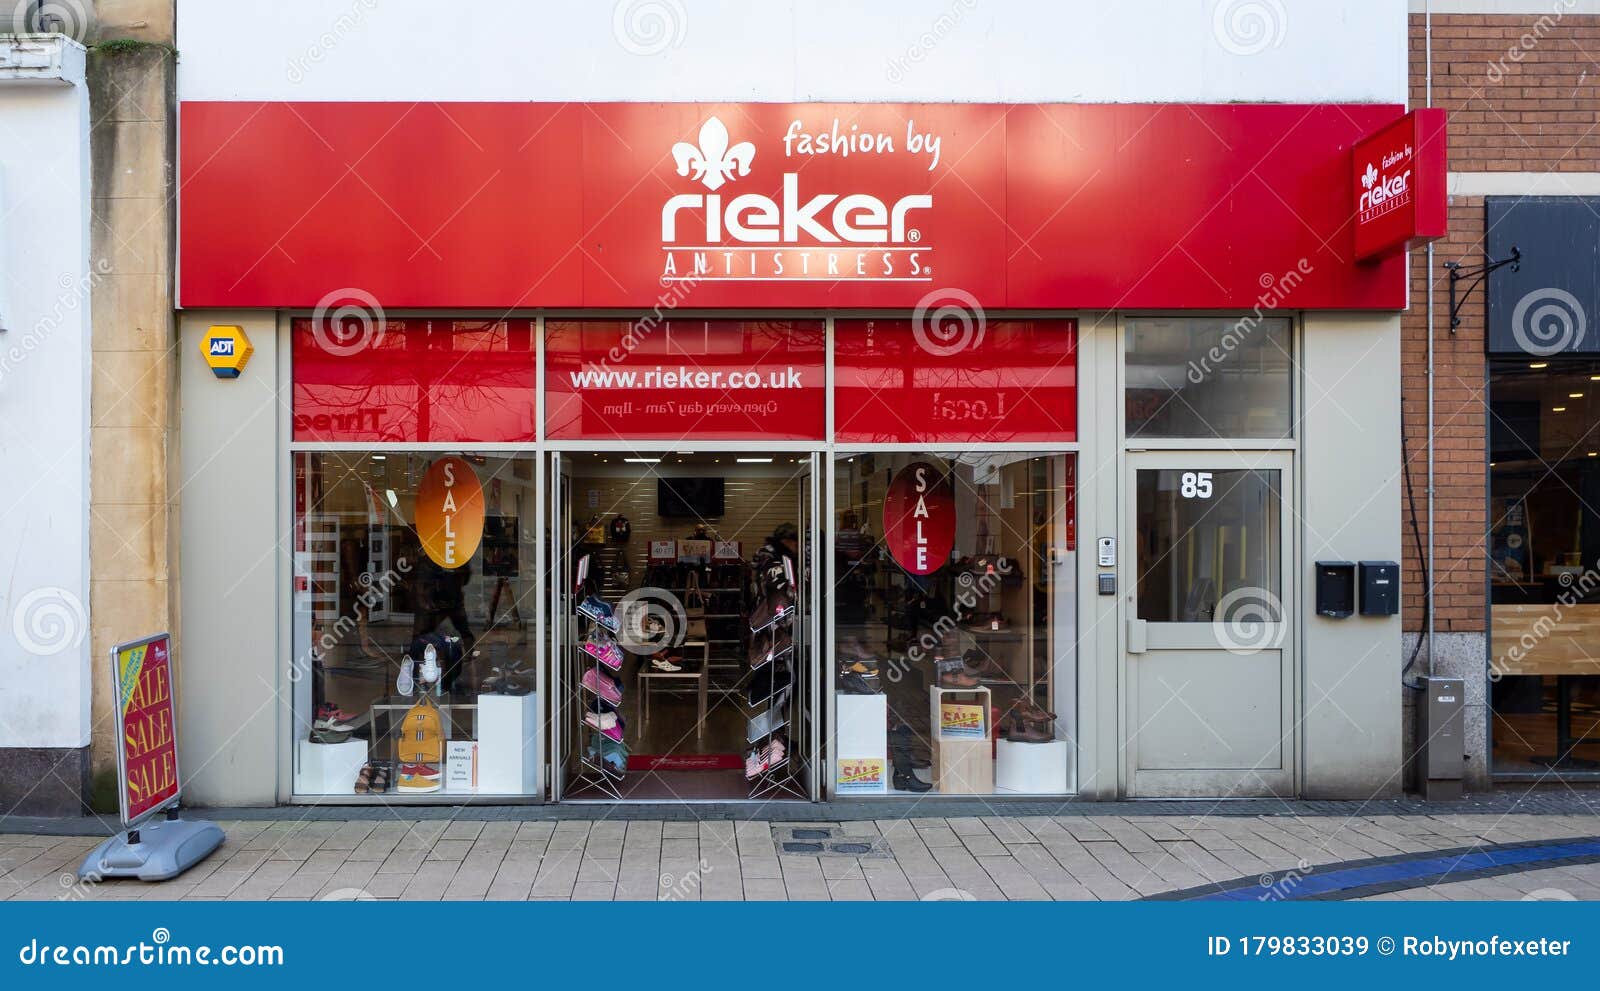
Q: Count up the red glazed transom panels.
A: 3